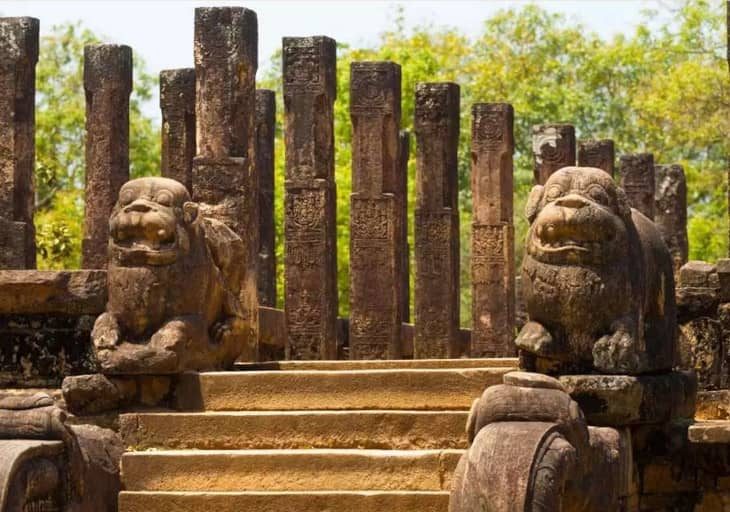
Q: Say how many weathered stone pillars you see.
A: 14